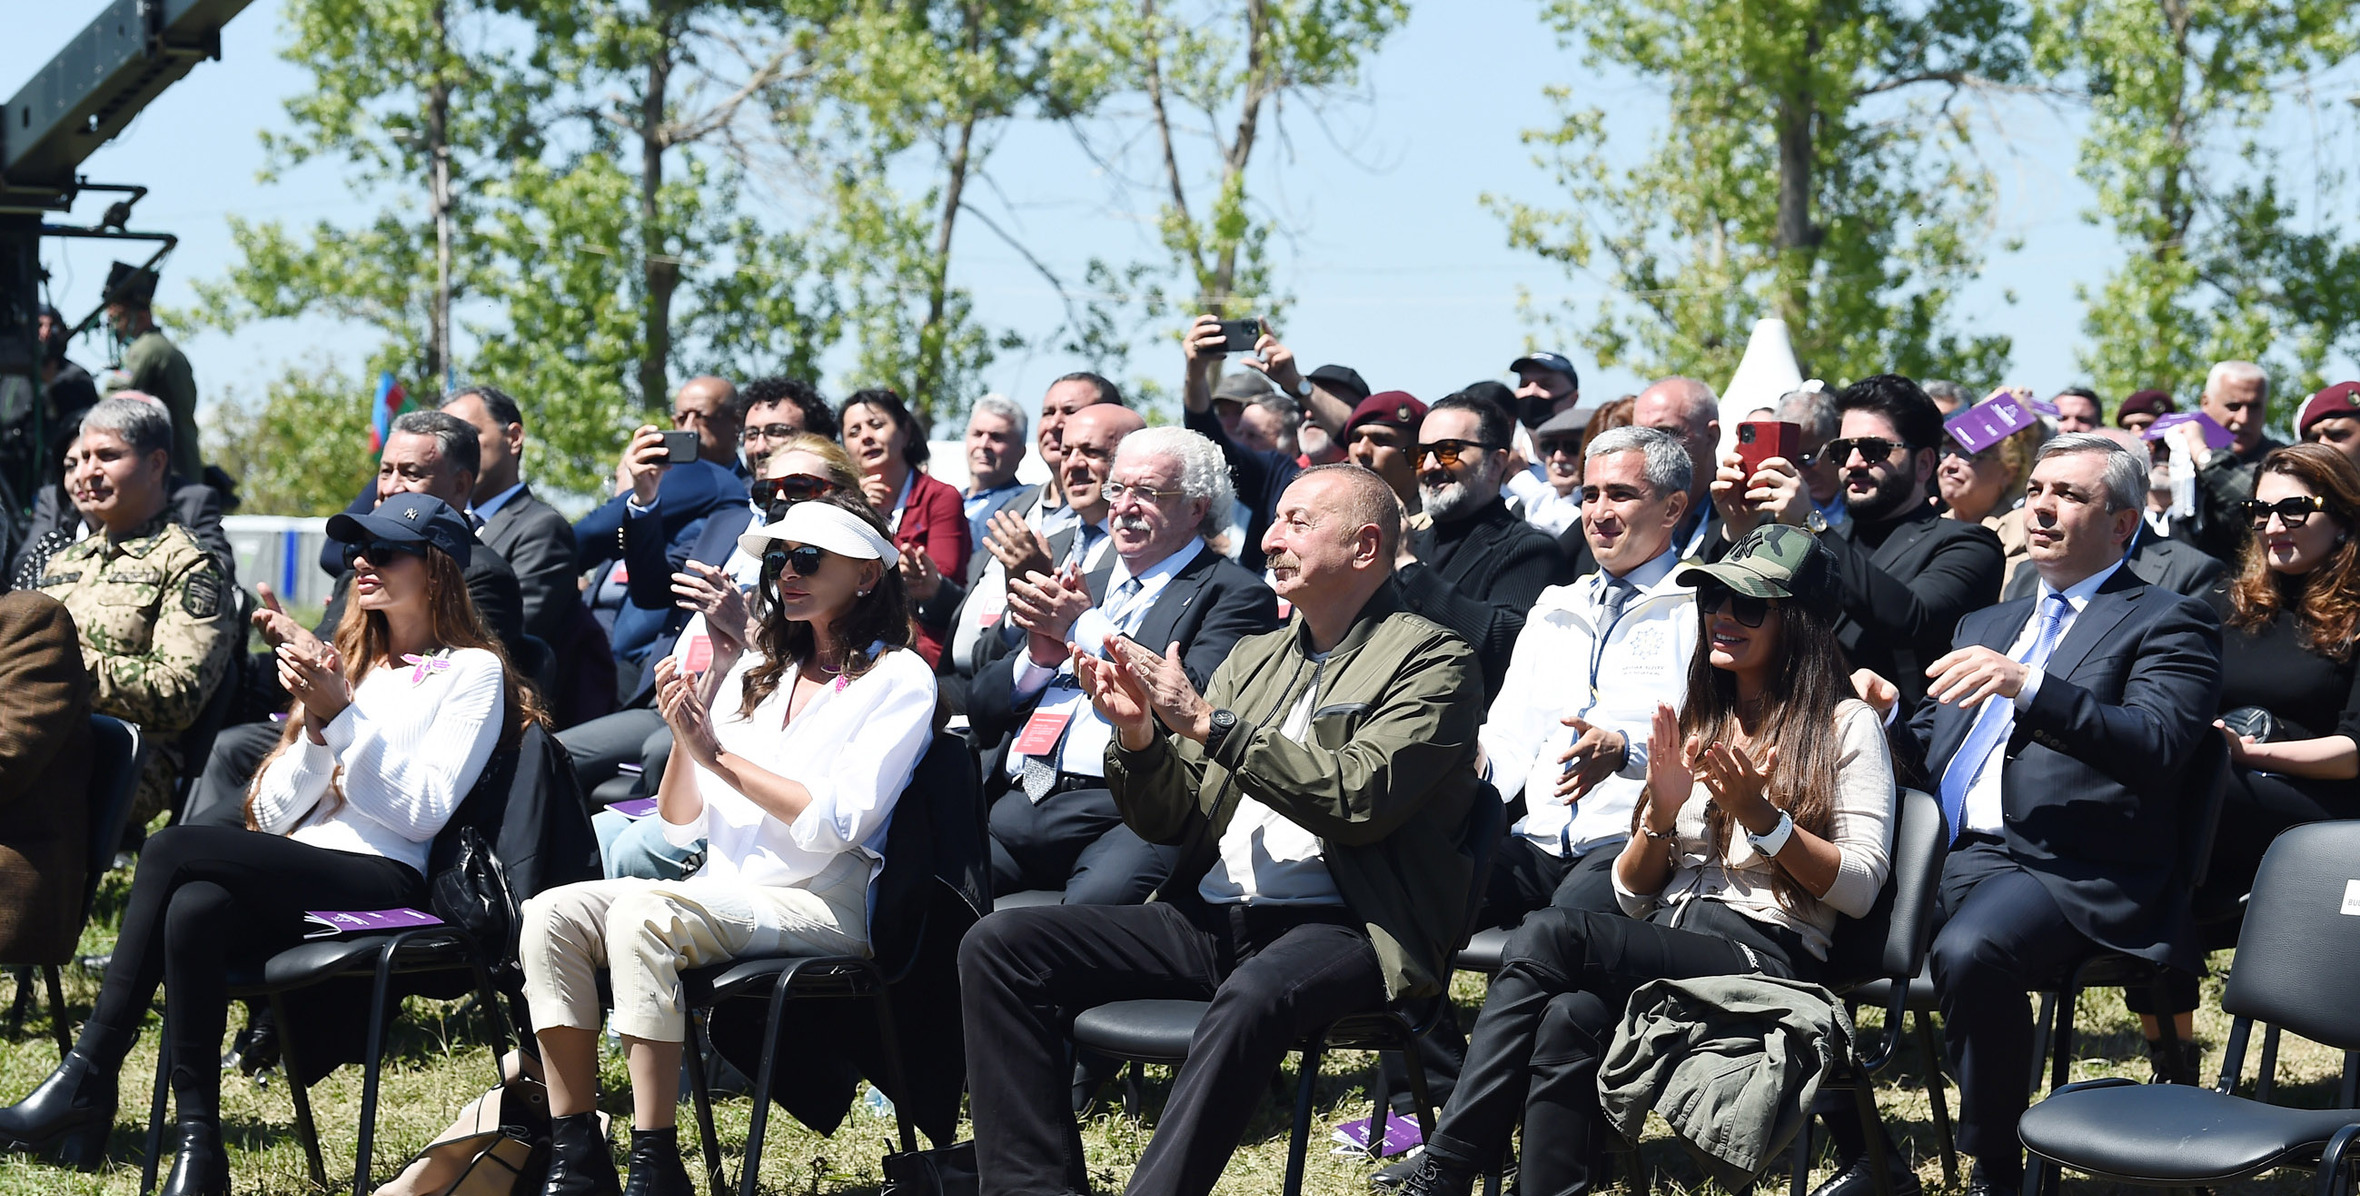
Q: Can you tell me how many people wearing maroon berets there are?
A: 3